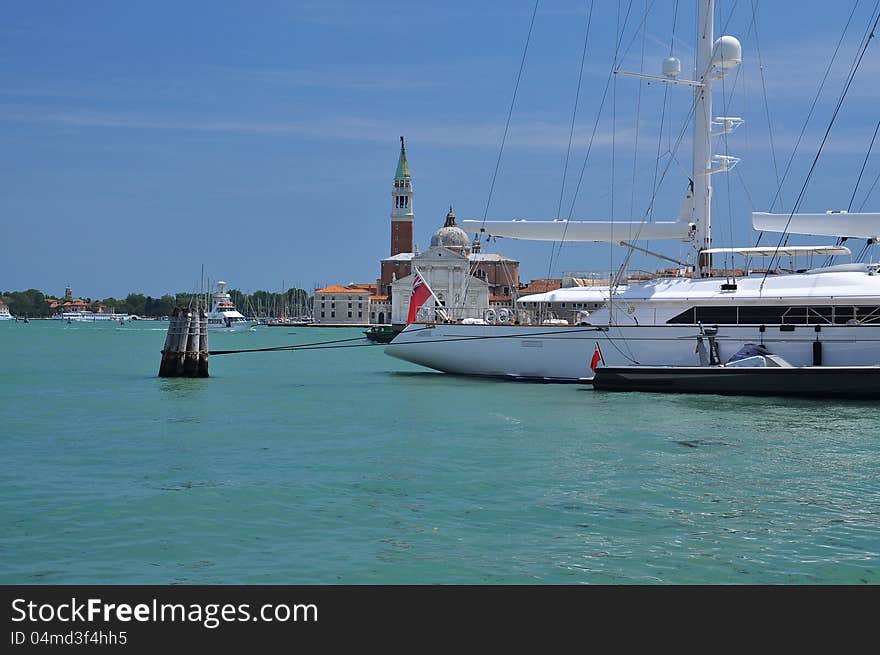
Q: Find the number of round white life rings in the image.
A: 2